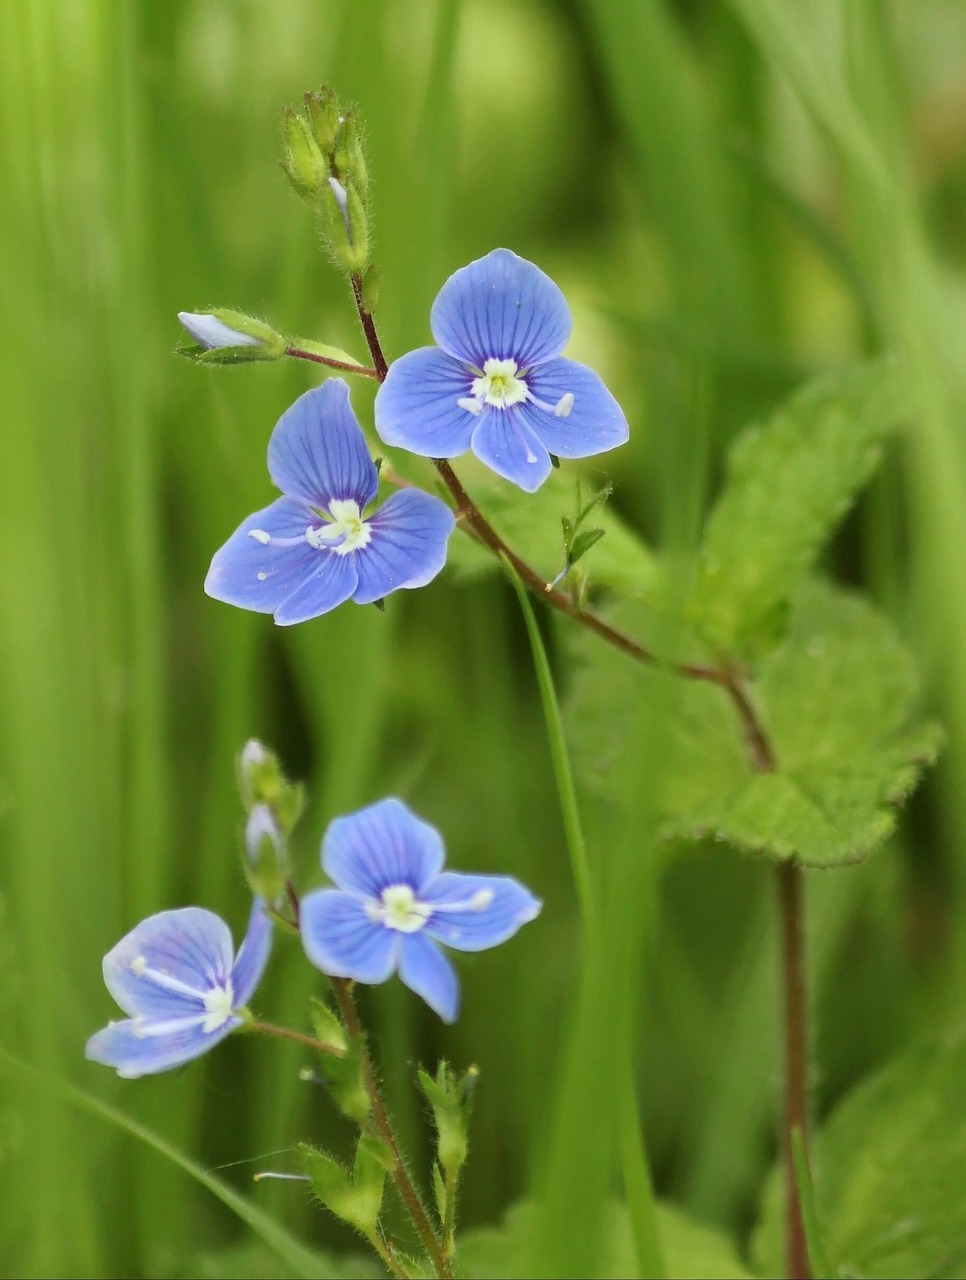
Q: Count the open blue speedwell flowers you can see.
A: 4